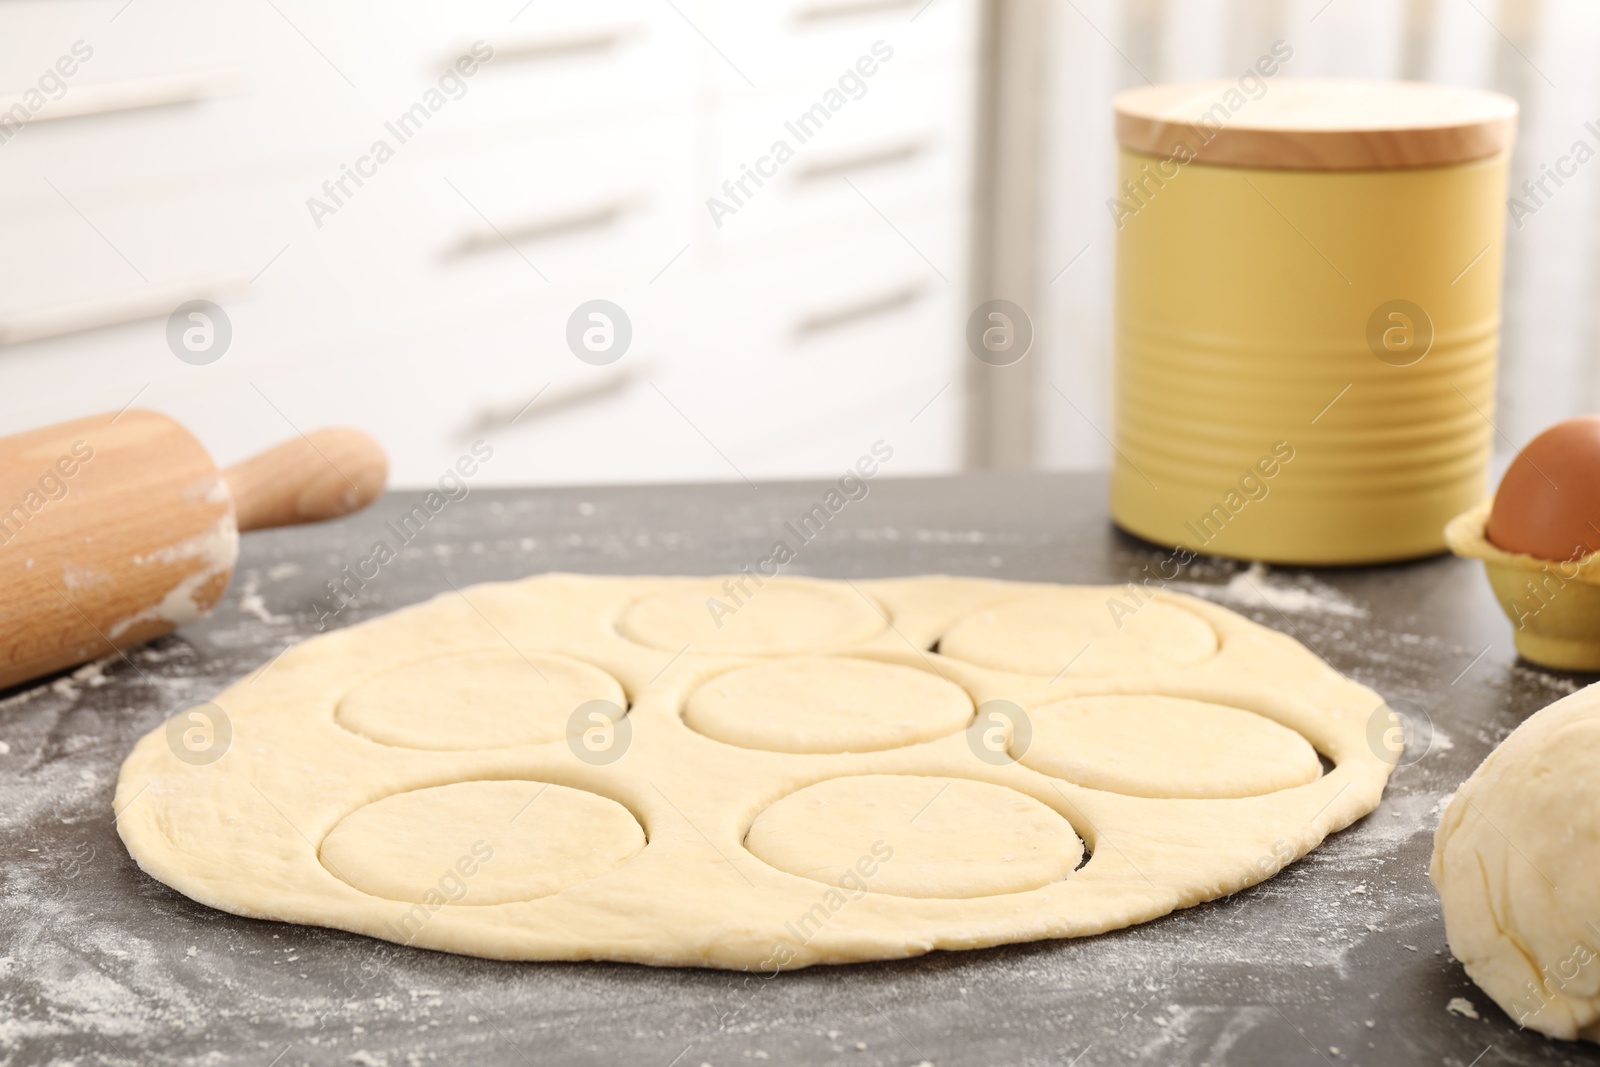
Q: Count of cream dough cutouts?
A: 7